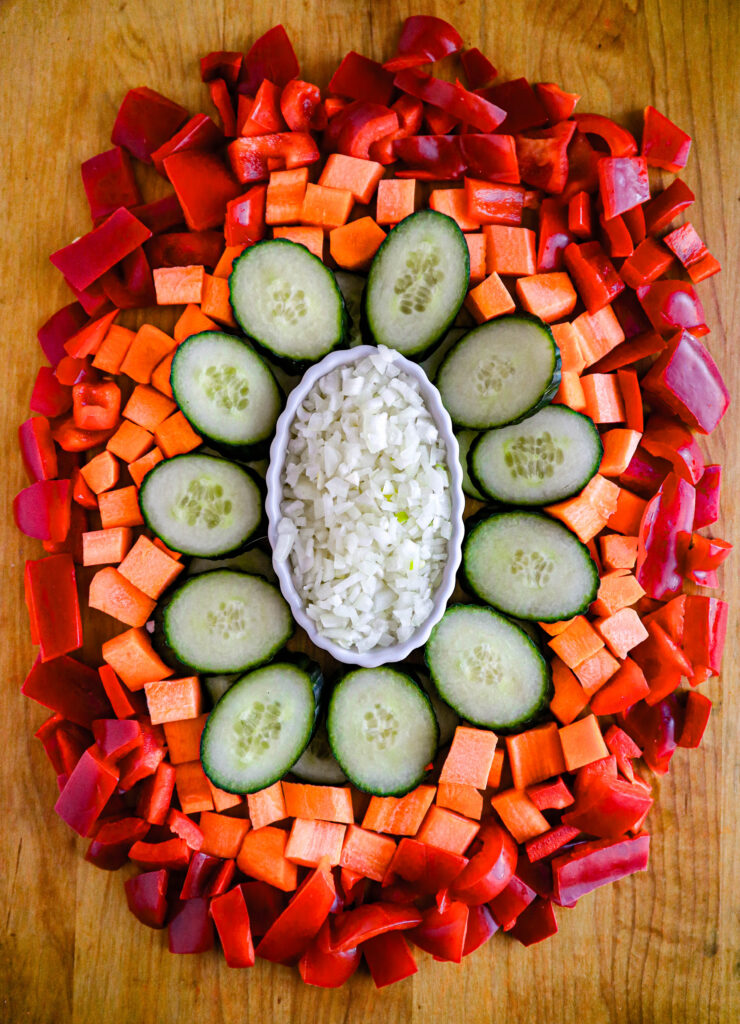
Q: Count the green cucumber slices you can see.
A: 11